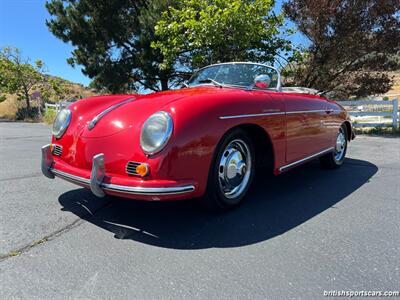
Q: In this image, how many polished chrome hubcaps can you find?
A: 2